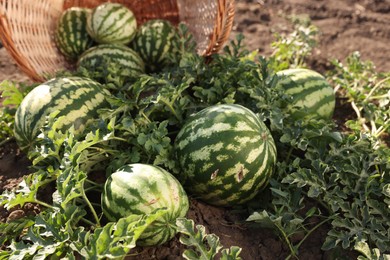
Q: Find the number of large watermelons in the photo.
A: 4